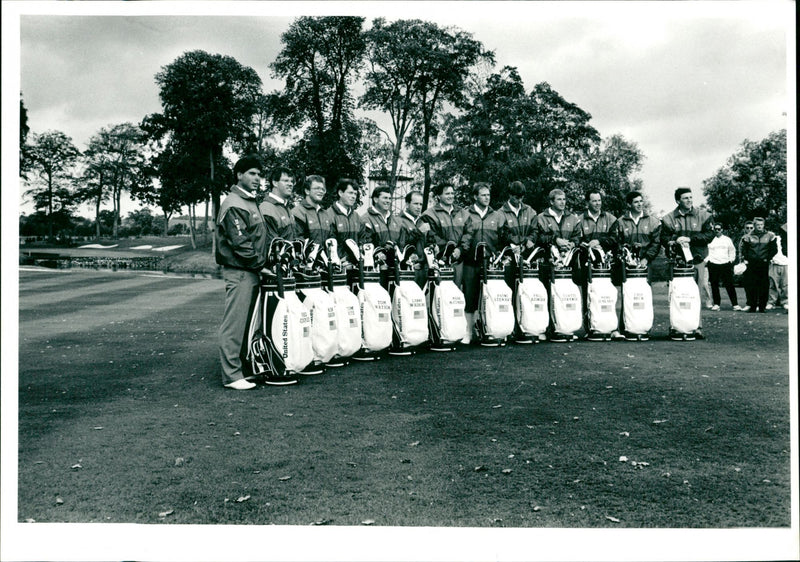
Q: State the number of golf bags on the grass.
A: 12